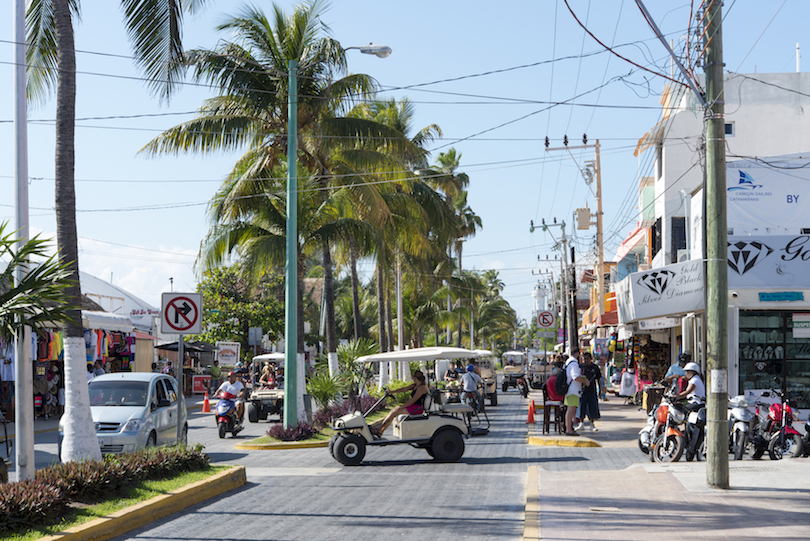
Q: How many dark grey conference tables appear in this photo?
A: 0